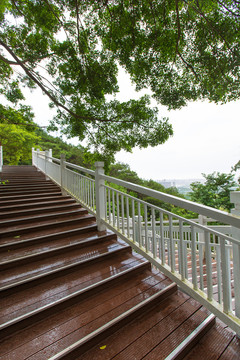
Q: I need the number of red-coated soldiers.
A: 0